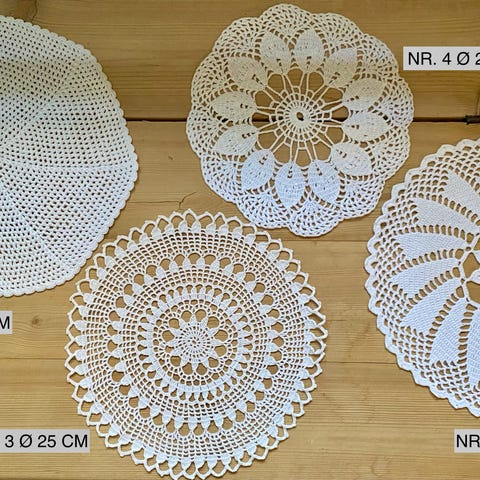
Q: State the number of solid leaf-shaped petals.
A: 12